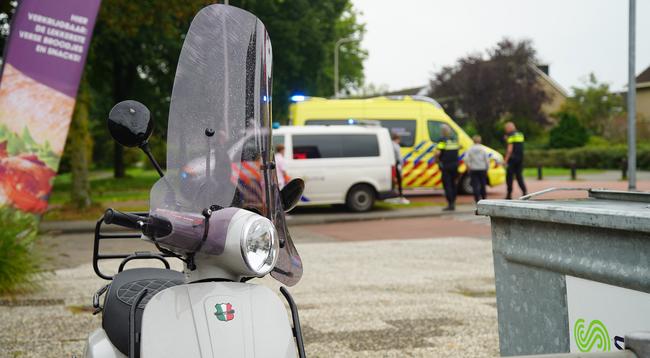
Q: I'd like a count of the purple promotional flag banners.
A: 1